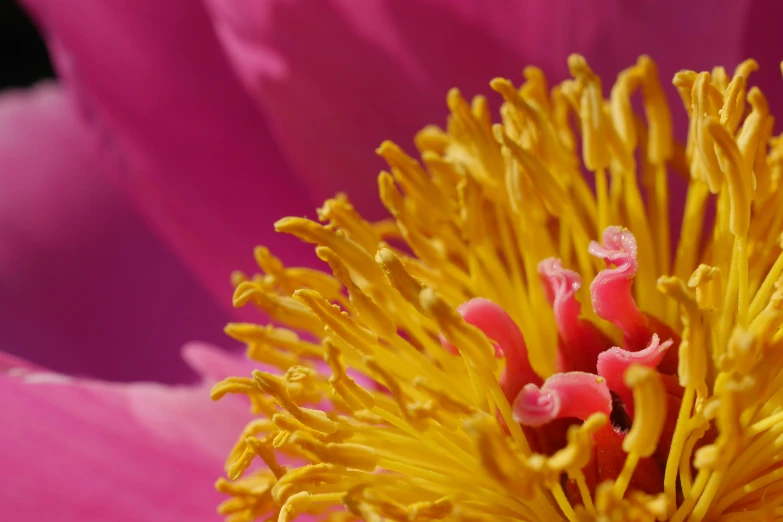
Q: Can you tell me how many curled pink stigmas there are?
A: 5